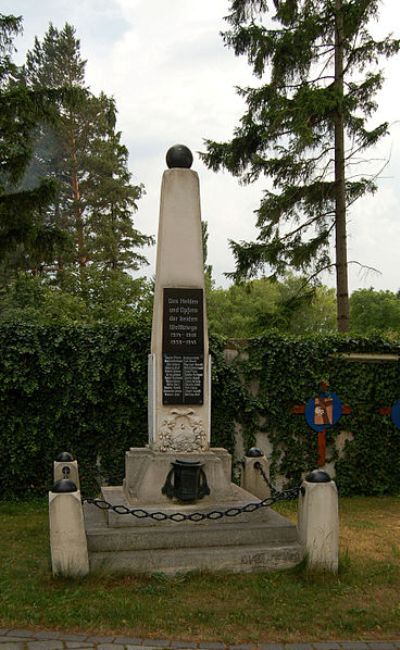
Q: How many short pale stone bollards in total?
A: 4